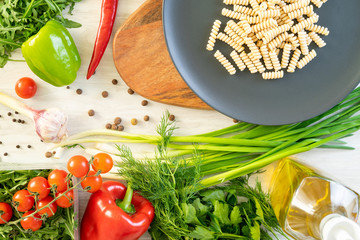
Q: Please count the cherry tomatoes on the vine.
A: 10